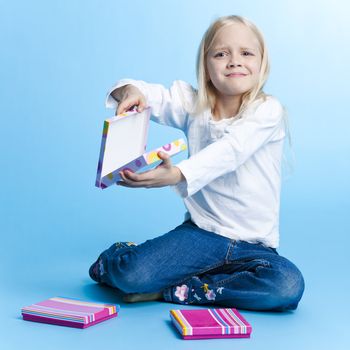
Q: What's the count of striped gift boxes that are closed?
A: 2